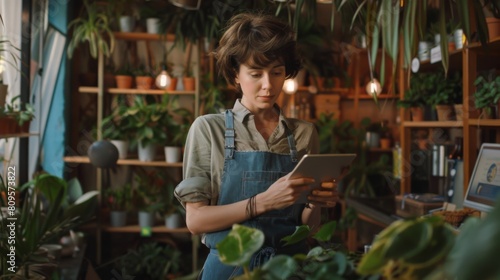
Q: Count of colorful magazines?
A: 0